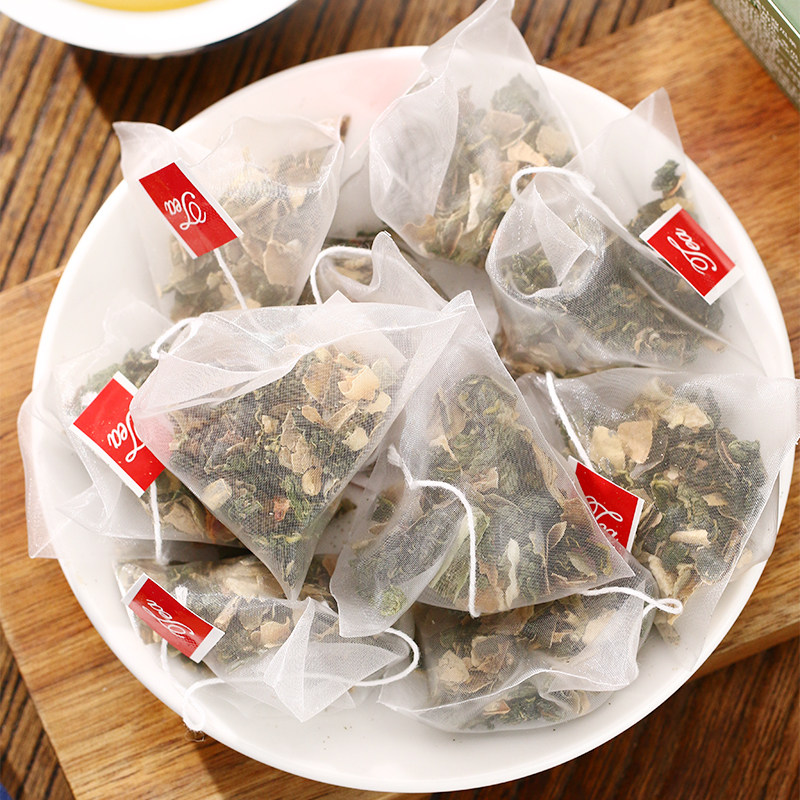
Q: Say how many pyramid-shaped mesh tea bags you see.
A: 10